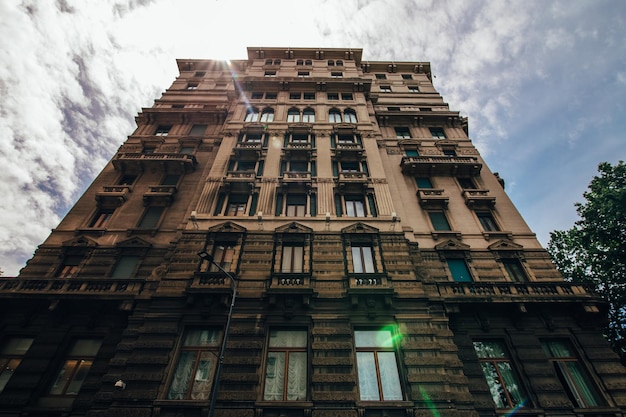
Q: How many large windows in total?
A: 7